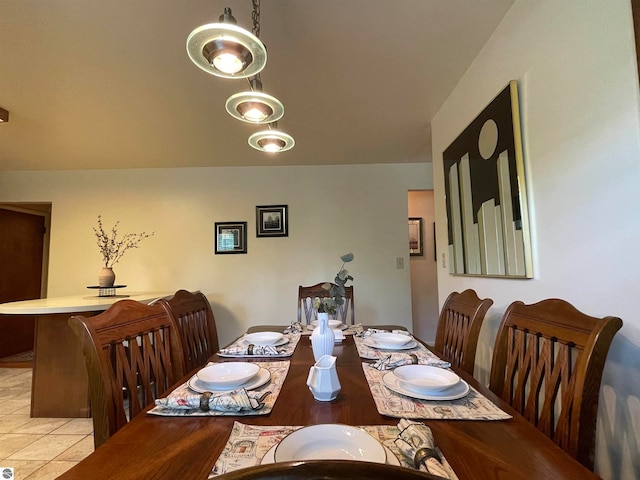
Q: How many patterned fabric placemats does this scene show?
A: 6